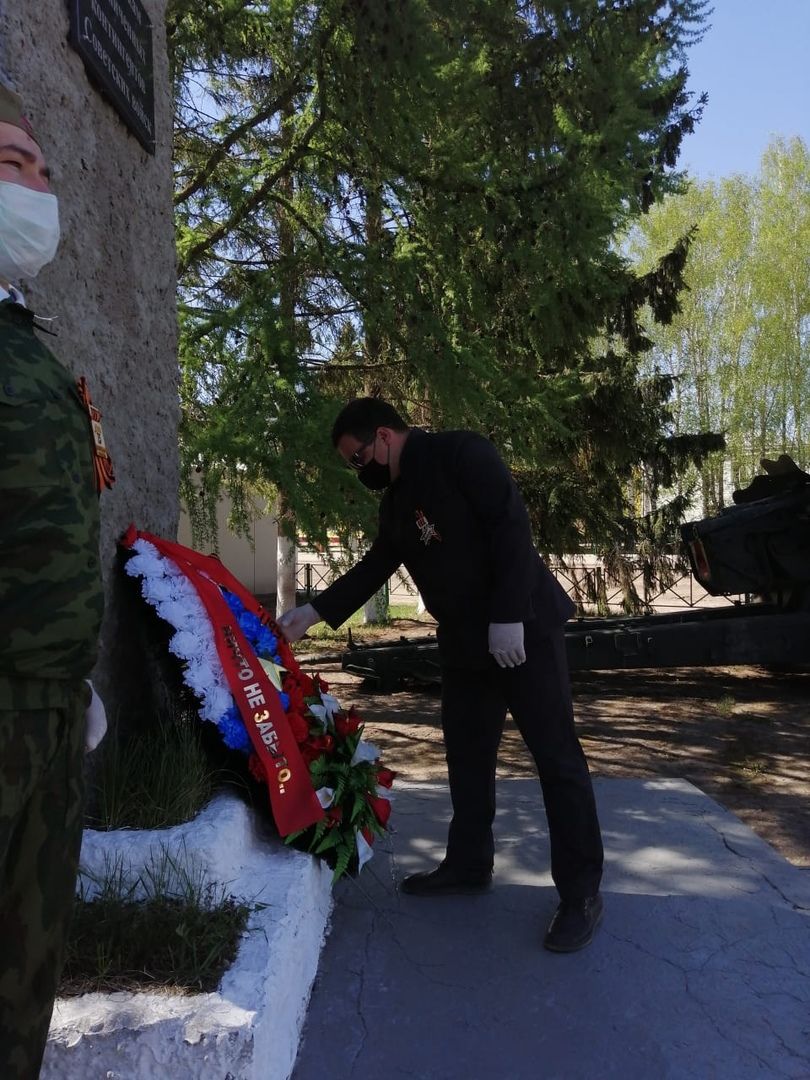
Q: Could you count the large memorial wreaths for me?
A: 1